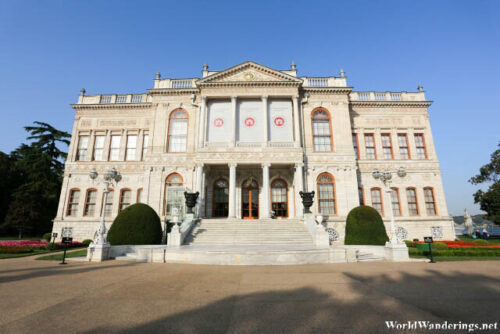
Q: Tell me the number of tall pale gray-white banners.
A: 3